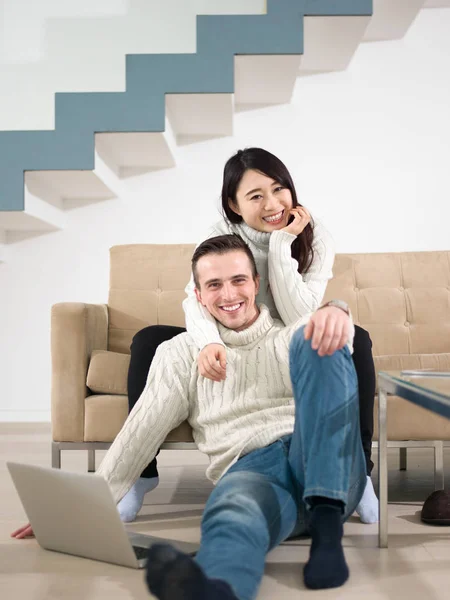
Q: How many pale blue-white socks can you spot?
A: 2